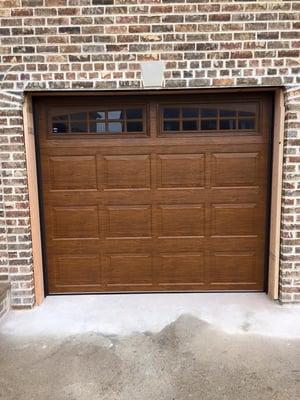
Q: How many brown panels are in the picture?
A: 12